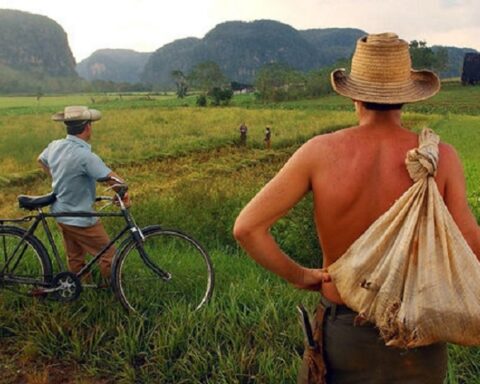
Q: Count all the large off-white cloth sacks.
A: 1